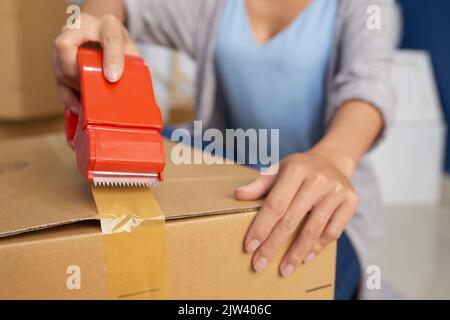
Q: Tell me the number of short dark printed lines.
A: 2